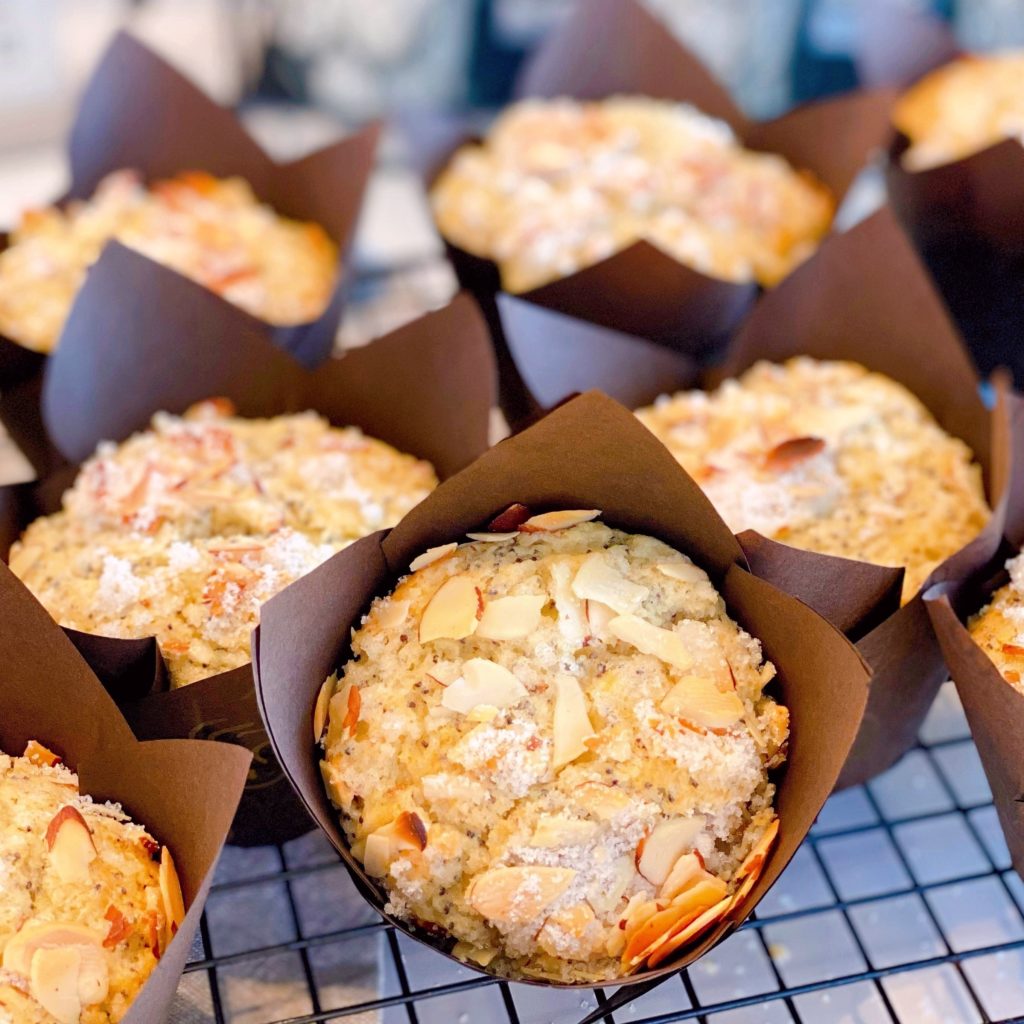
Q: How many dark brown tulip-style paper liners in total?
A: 8